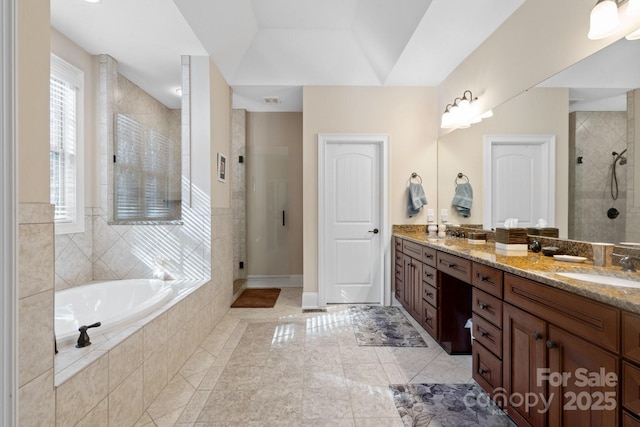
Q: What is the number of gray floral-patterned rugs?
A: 2